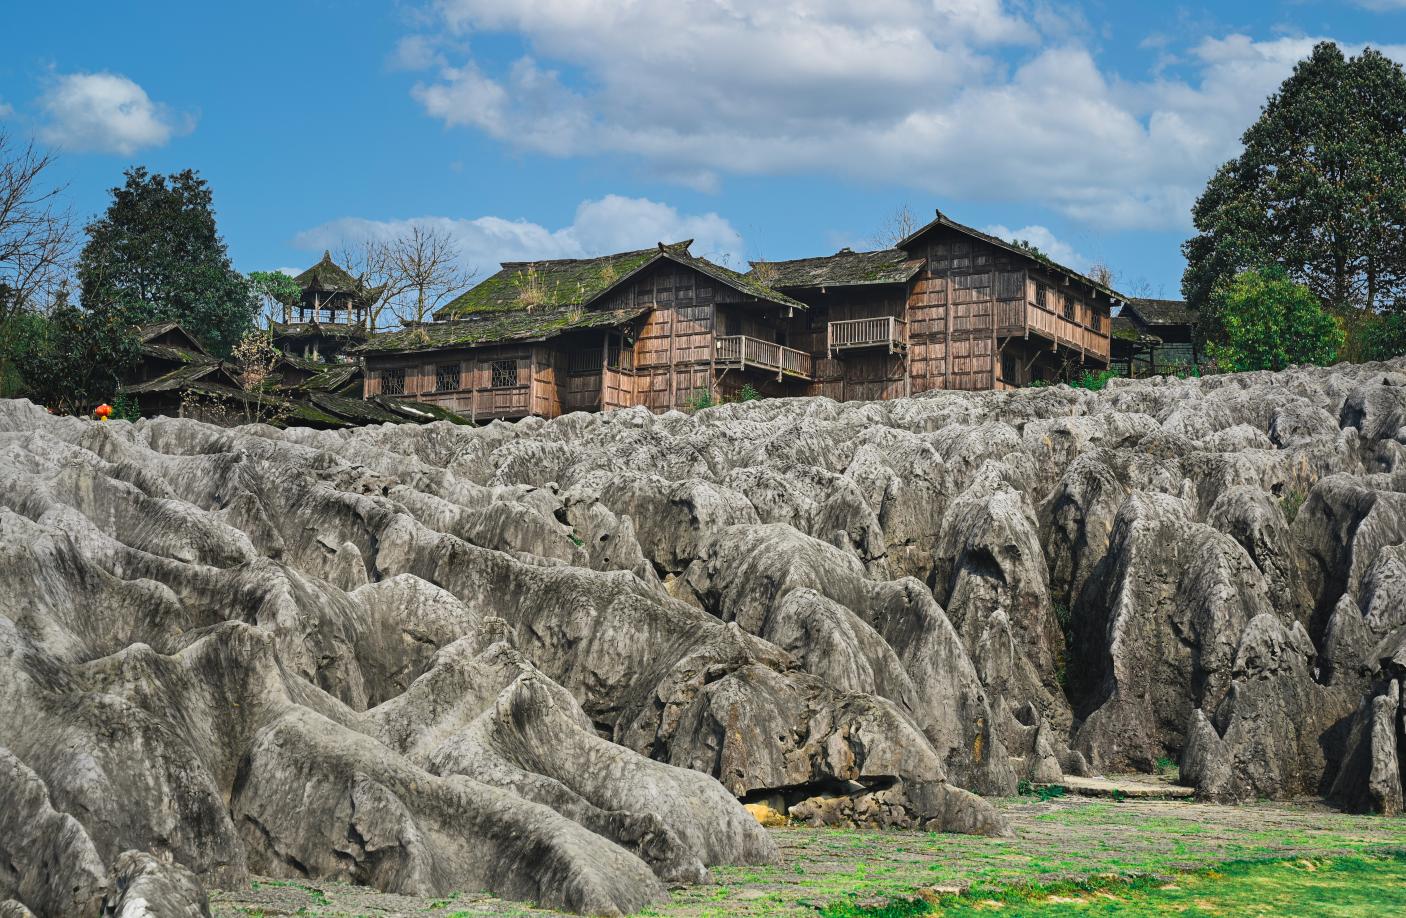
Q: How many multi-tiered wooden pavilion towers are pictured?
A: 1